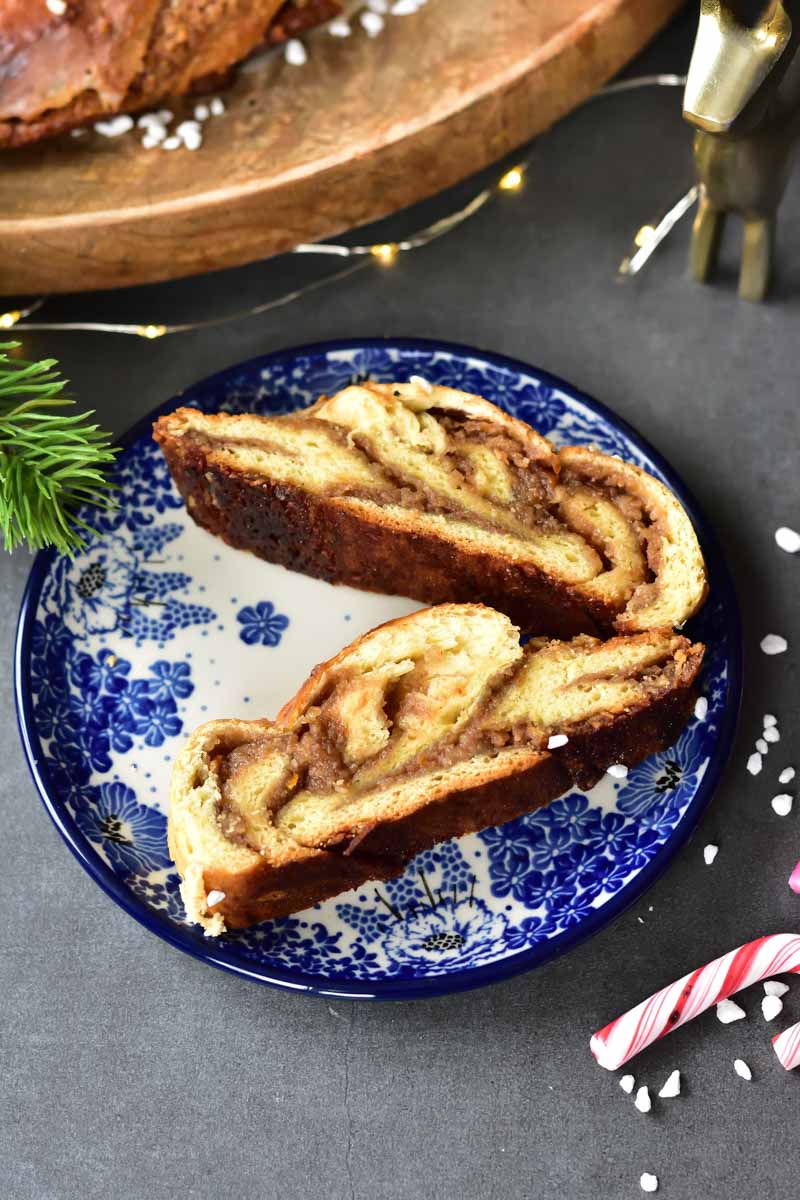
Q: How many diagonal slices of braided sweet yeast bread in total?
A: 2